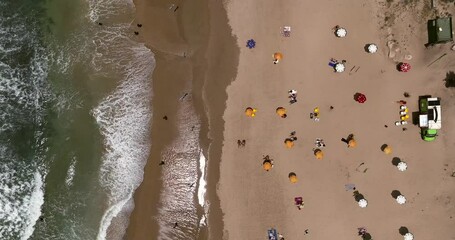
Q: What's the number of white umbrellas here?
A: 7